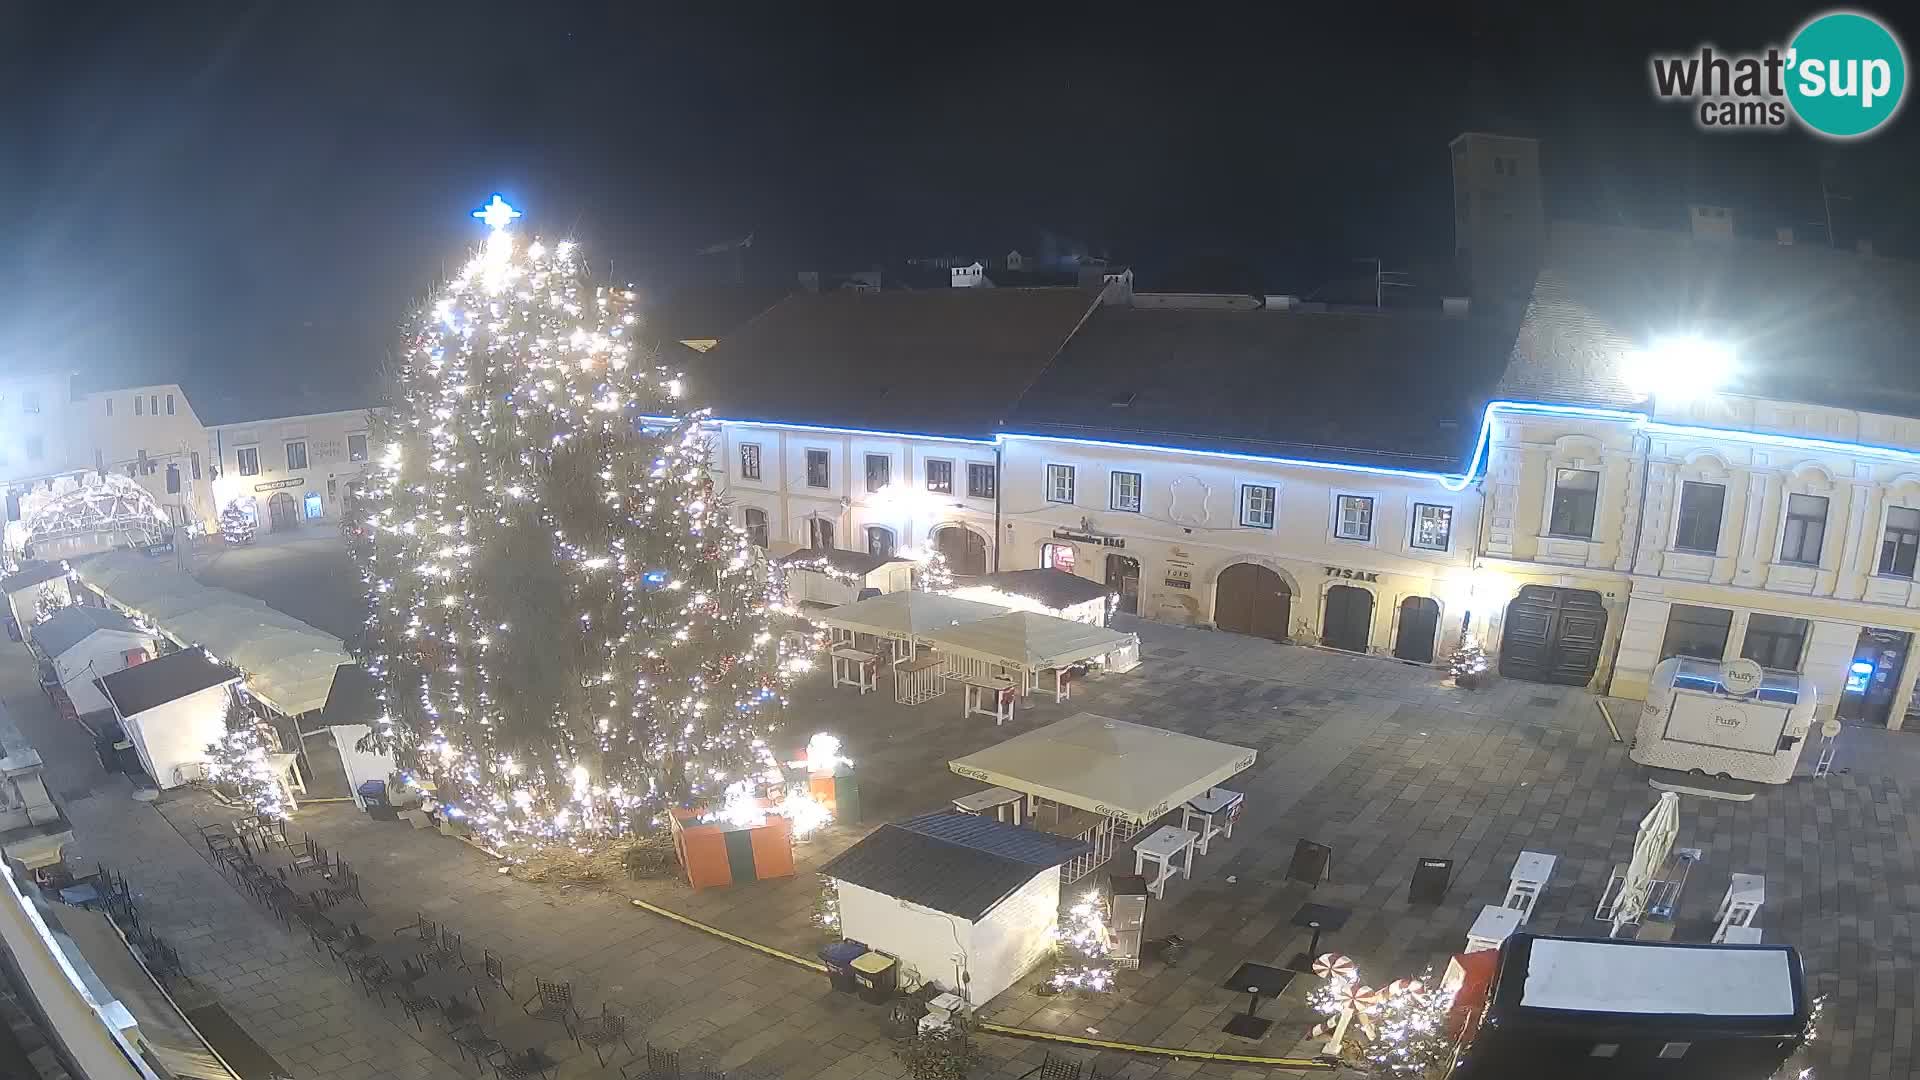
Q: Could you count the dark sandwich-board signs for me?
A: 2